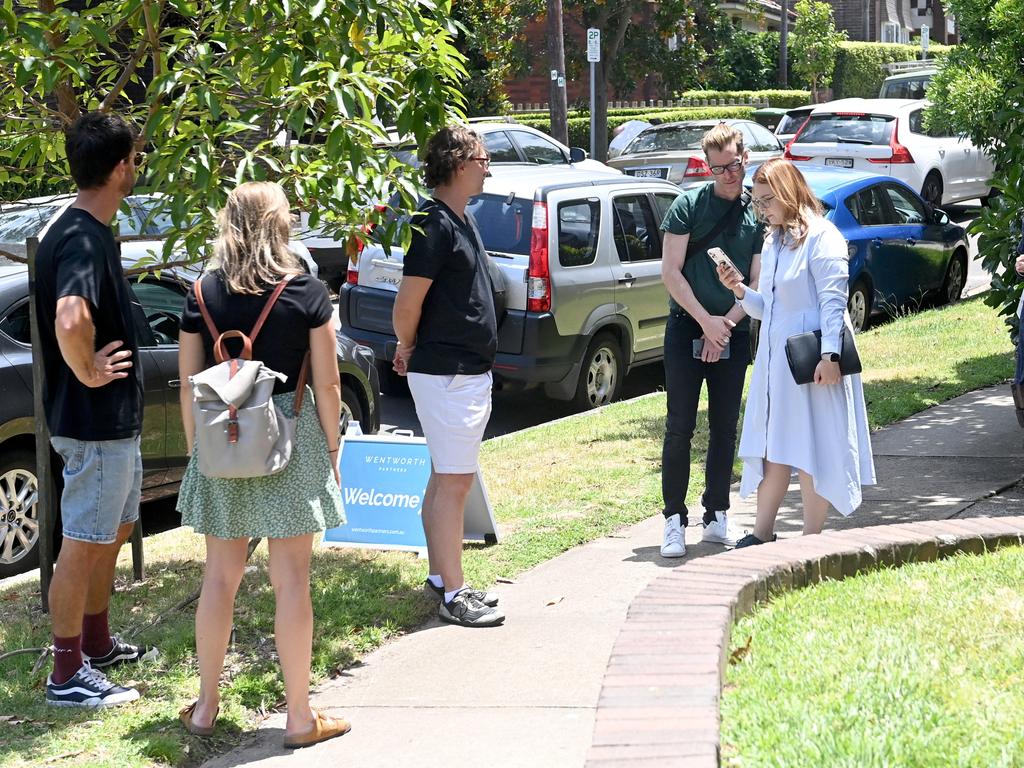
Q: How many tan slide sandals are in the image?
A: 2